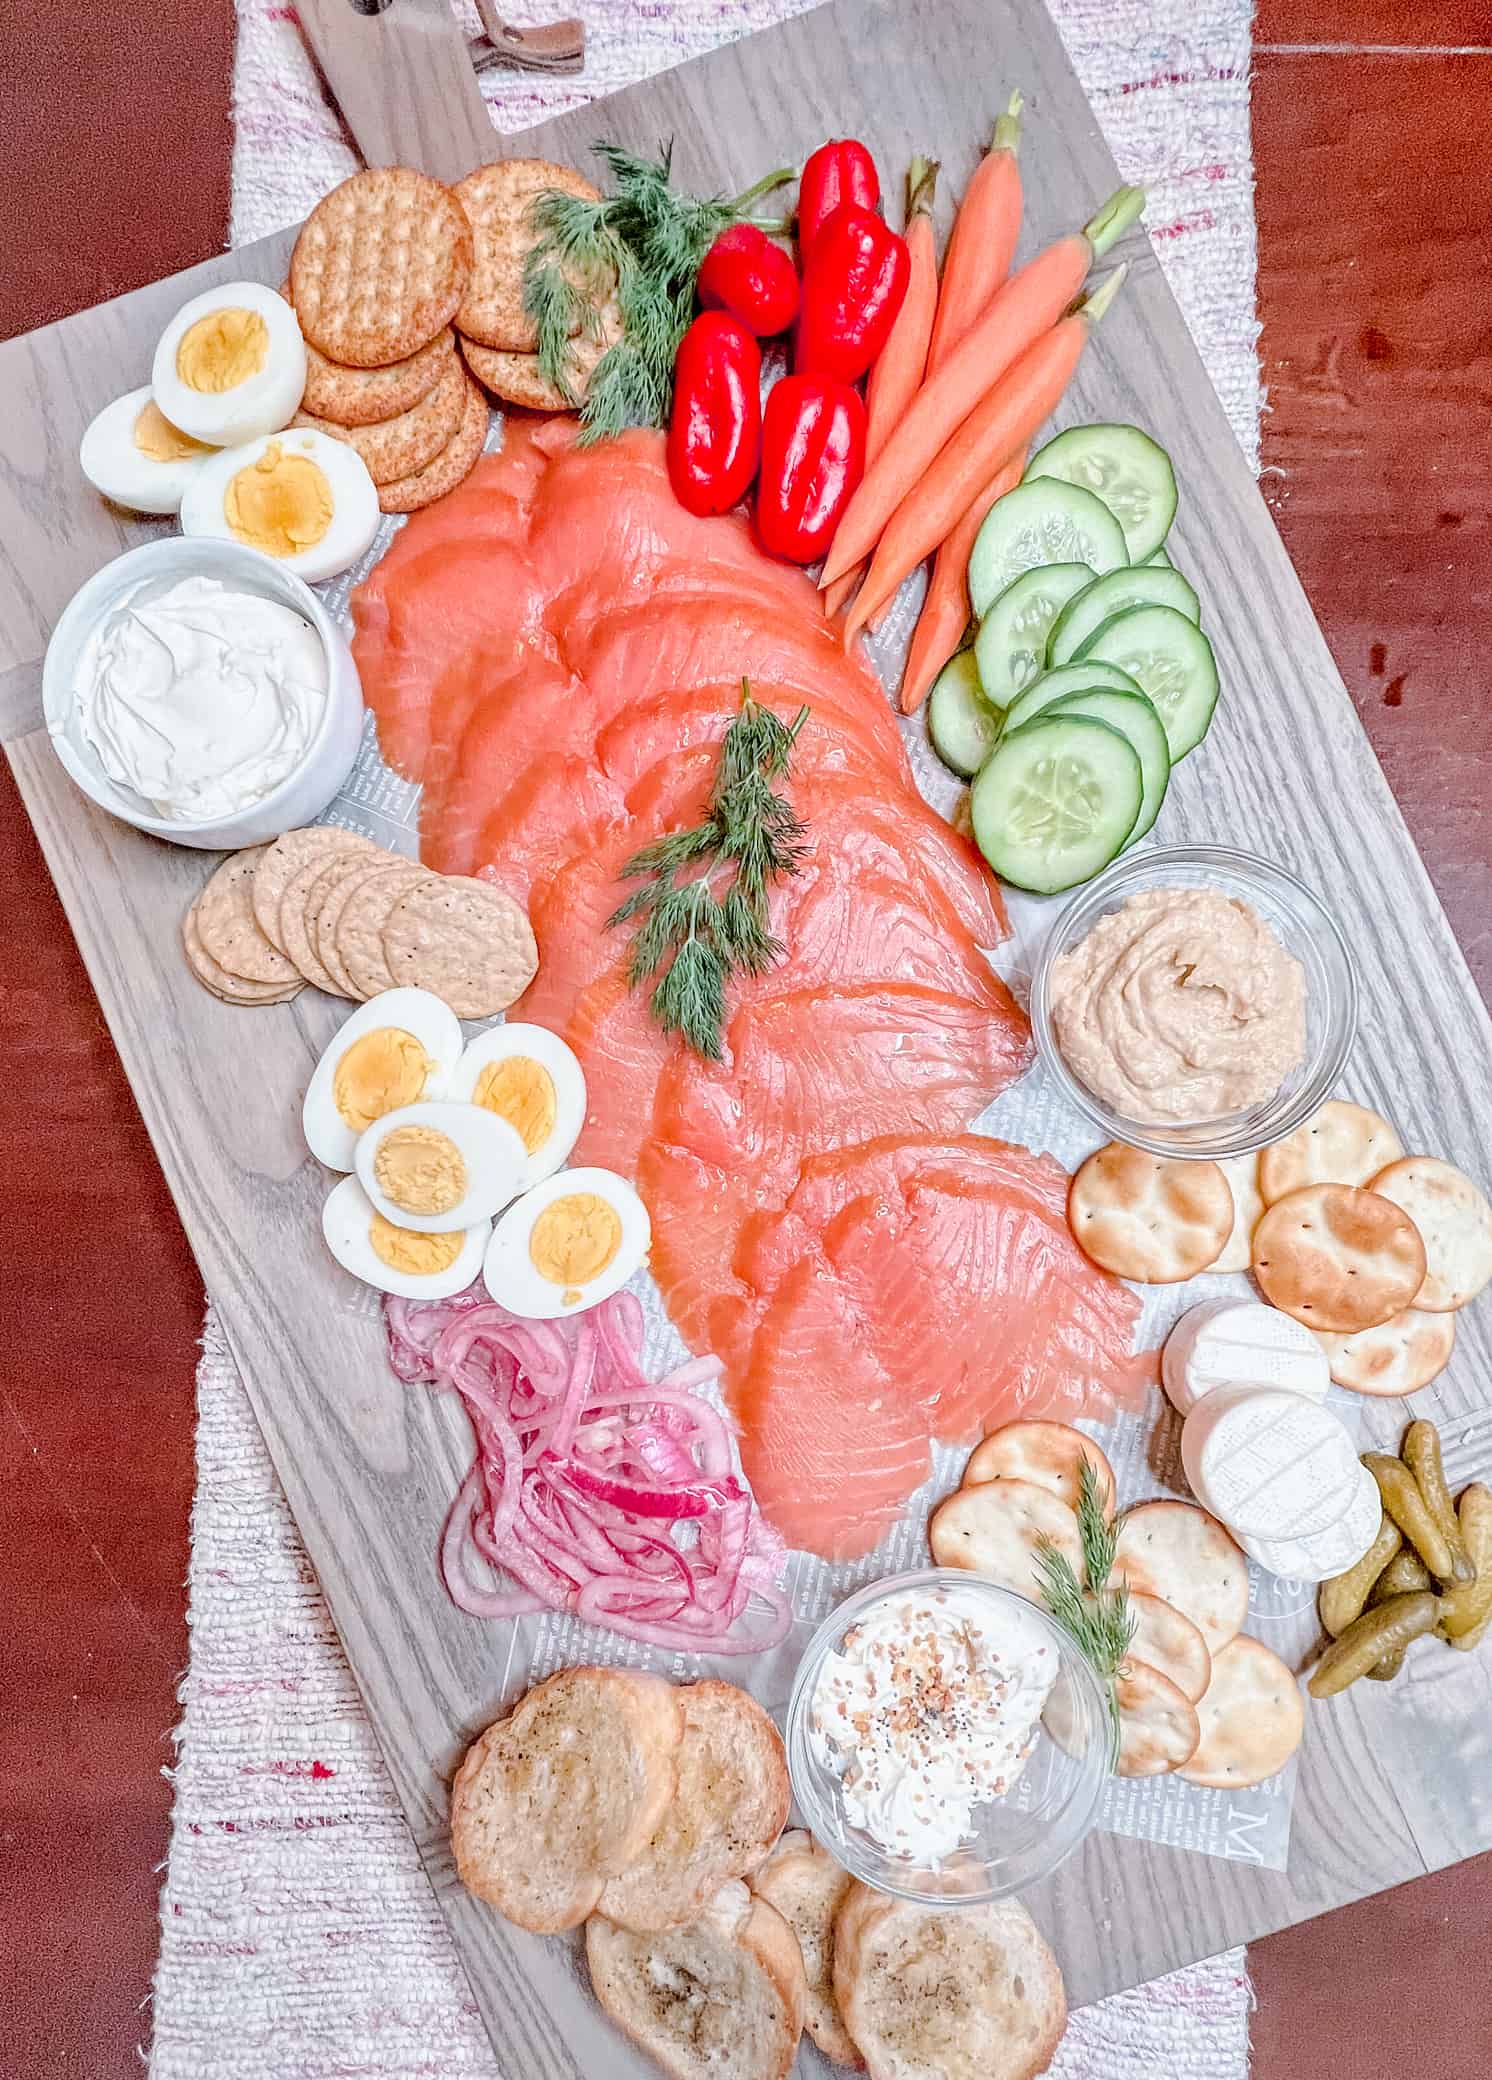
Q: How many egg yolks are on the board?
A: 8